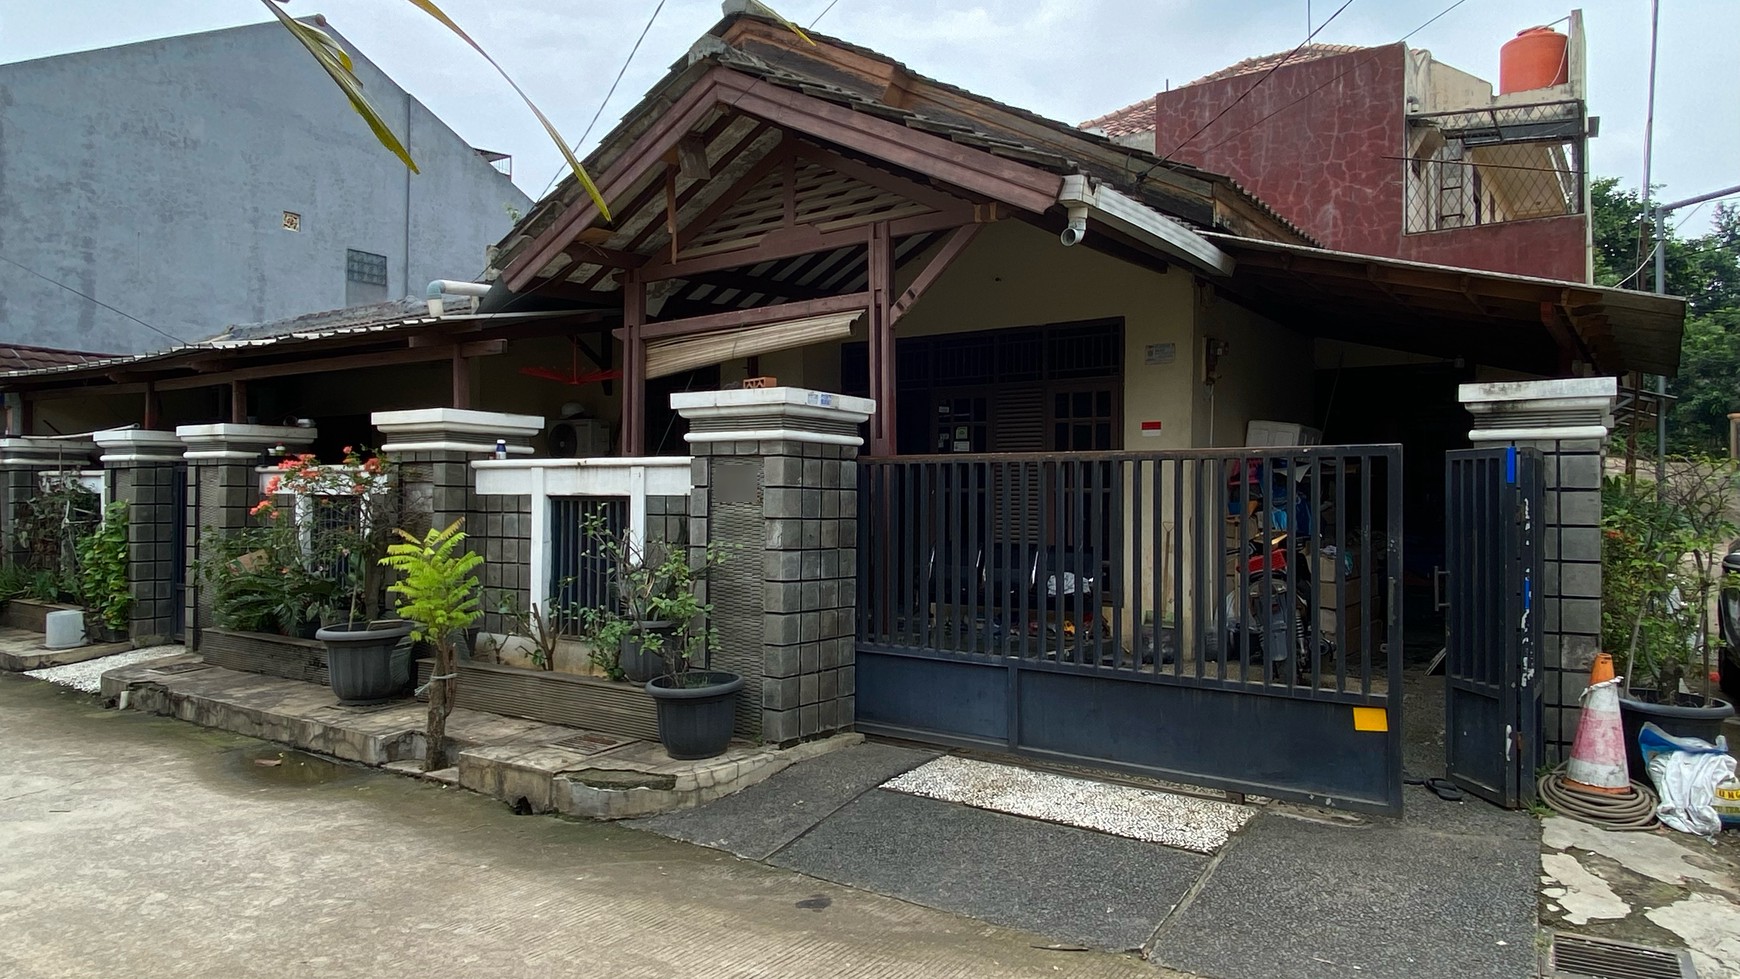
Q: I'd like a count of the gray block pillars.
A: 6